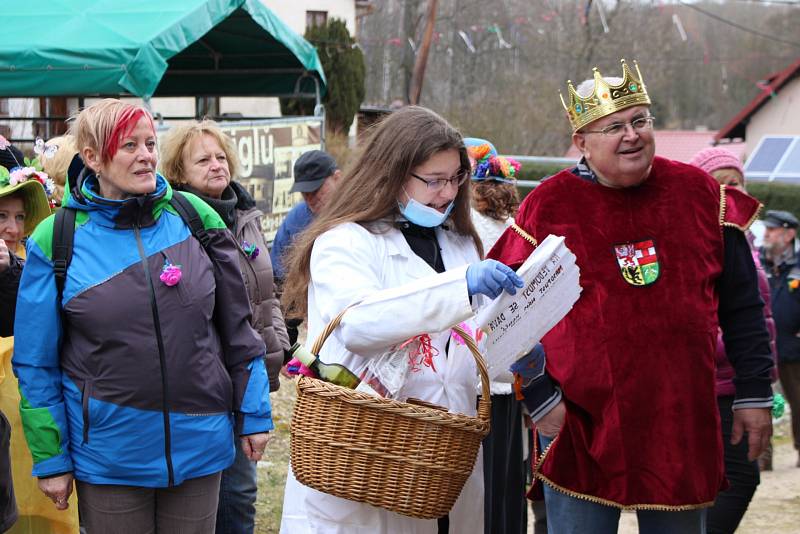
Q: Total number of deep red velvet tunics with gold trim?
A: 1